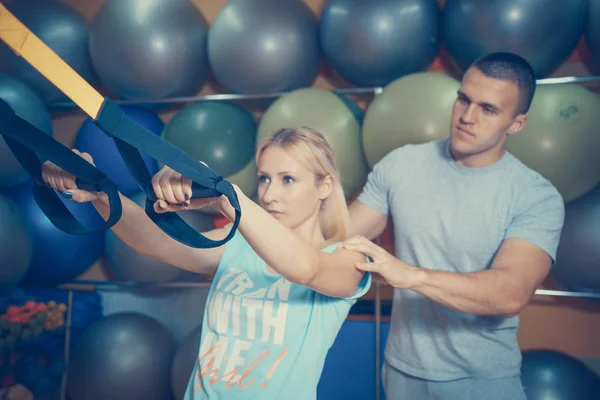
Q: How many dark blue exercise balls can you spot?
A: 2